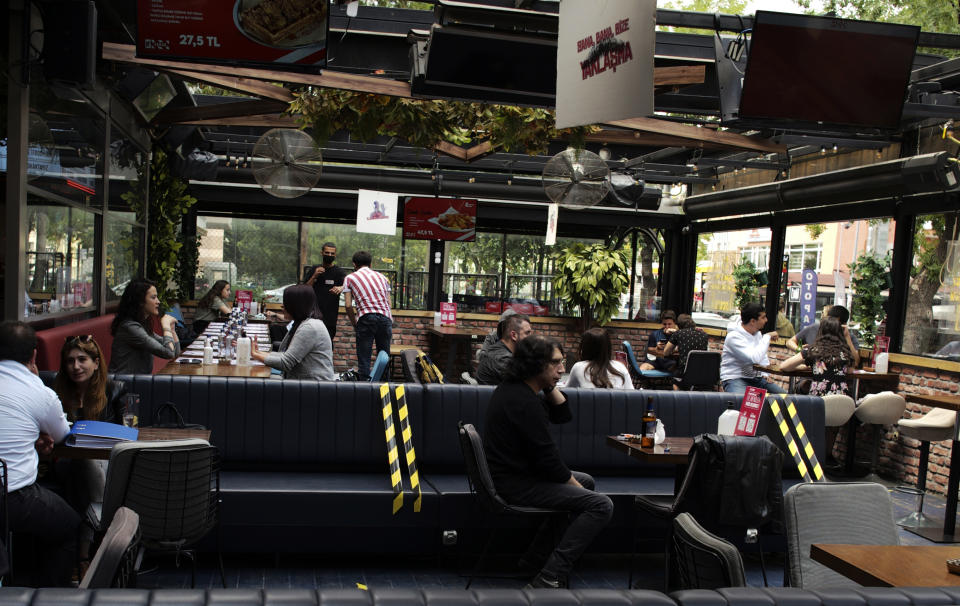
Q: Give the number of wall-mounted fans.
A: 2